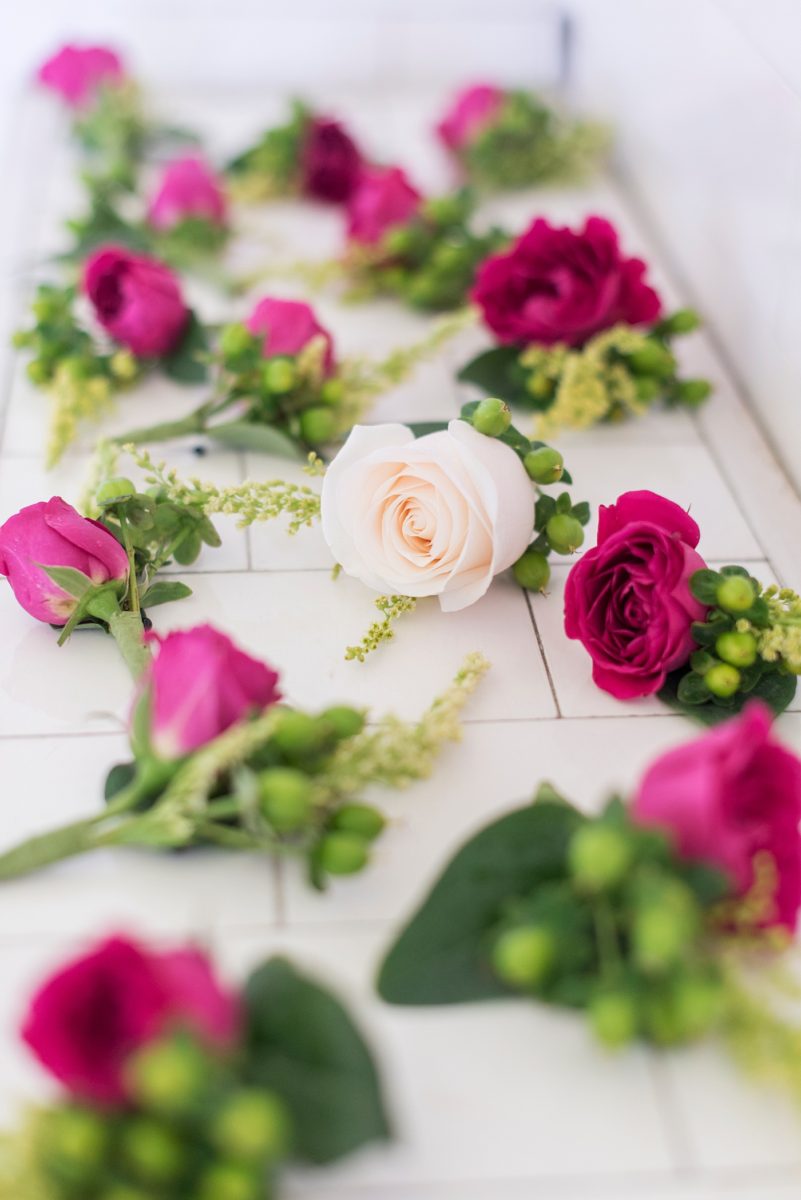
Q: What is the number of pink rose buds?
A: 13